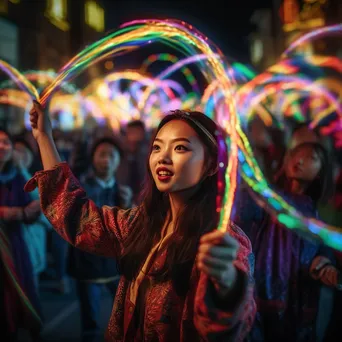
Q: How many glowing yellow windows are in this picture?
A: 2